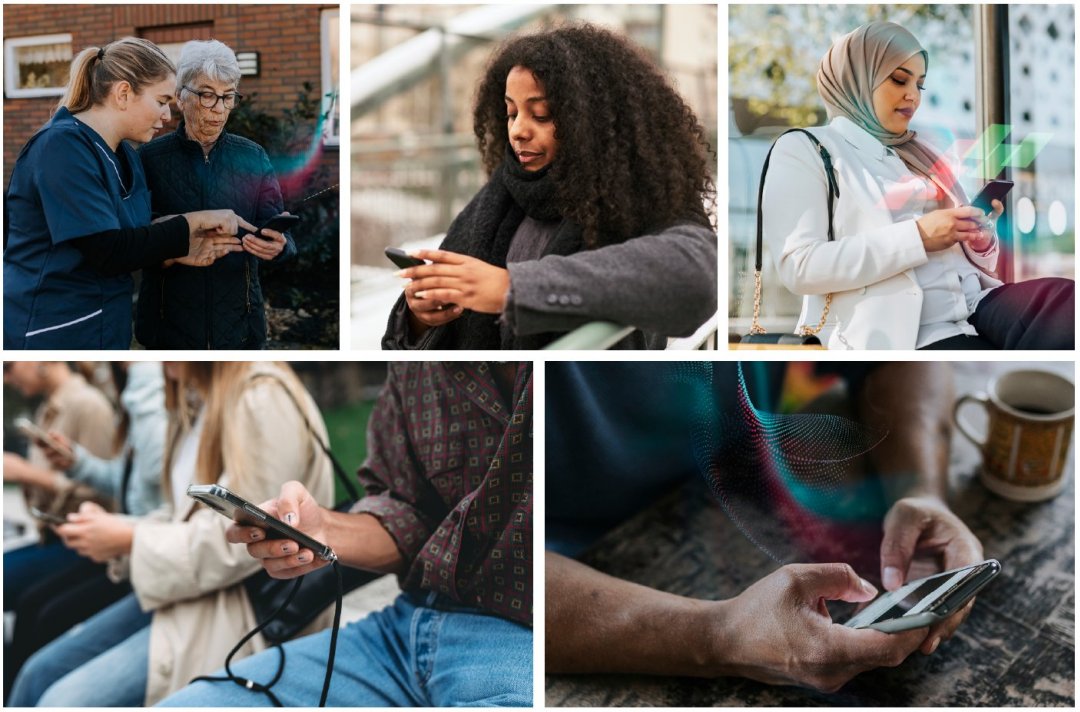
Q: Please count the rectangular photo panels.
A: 5